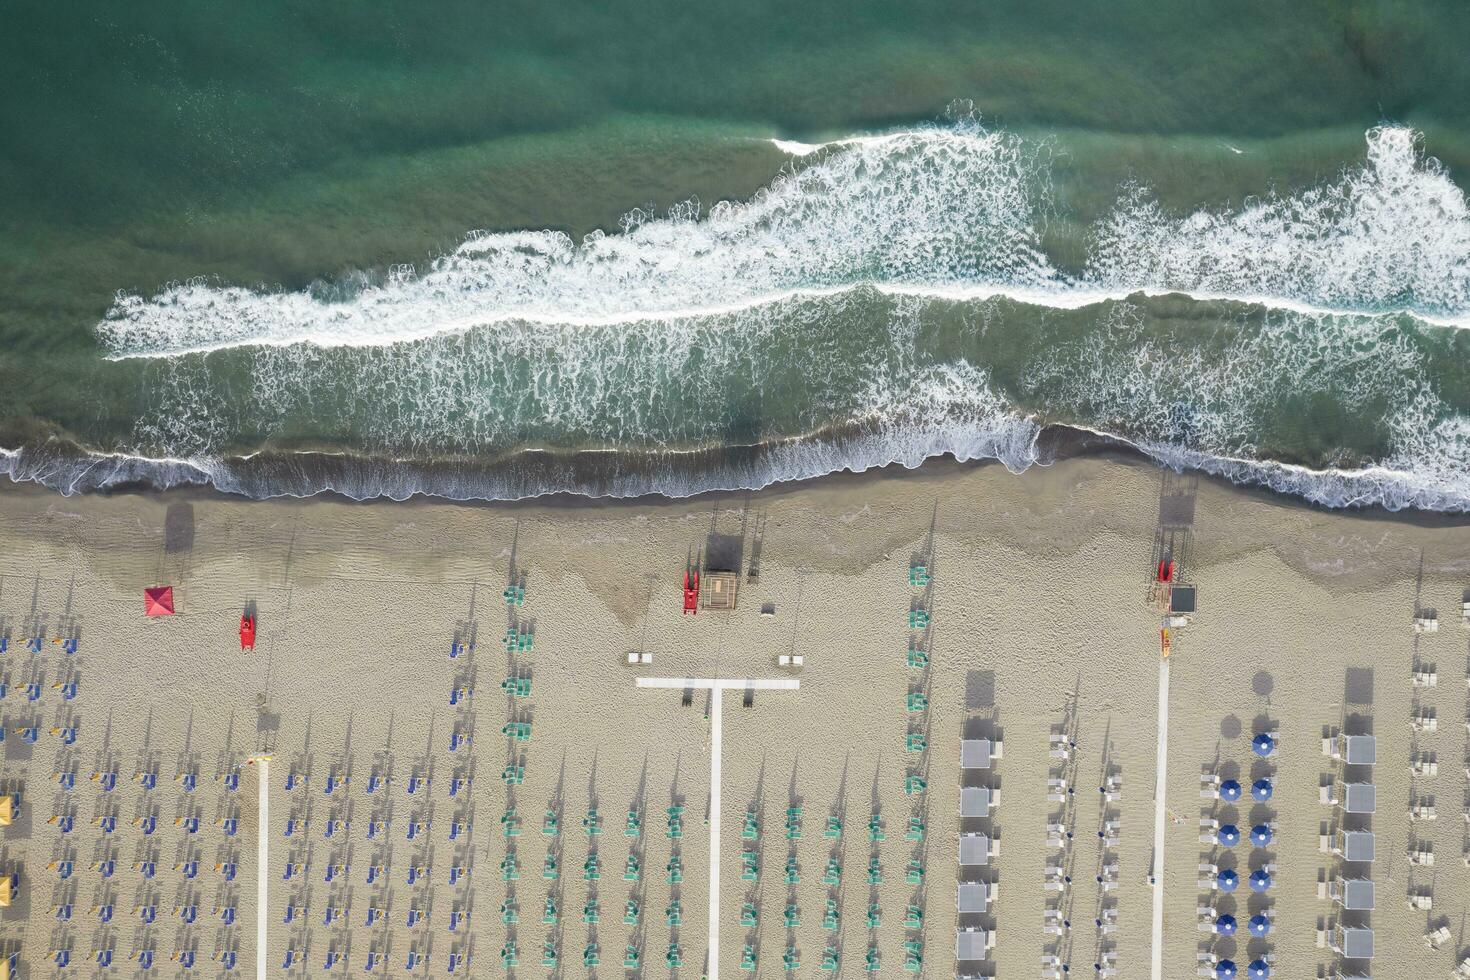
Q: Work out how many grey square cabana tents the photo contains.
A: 10